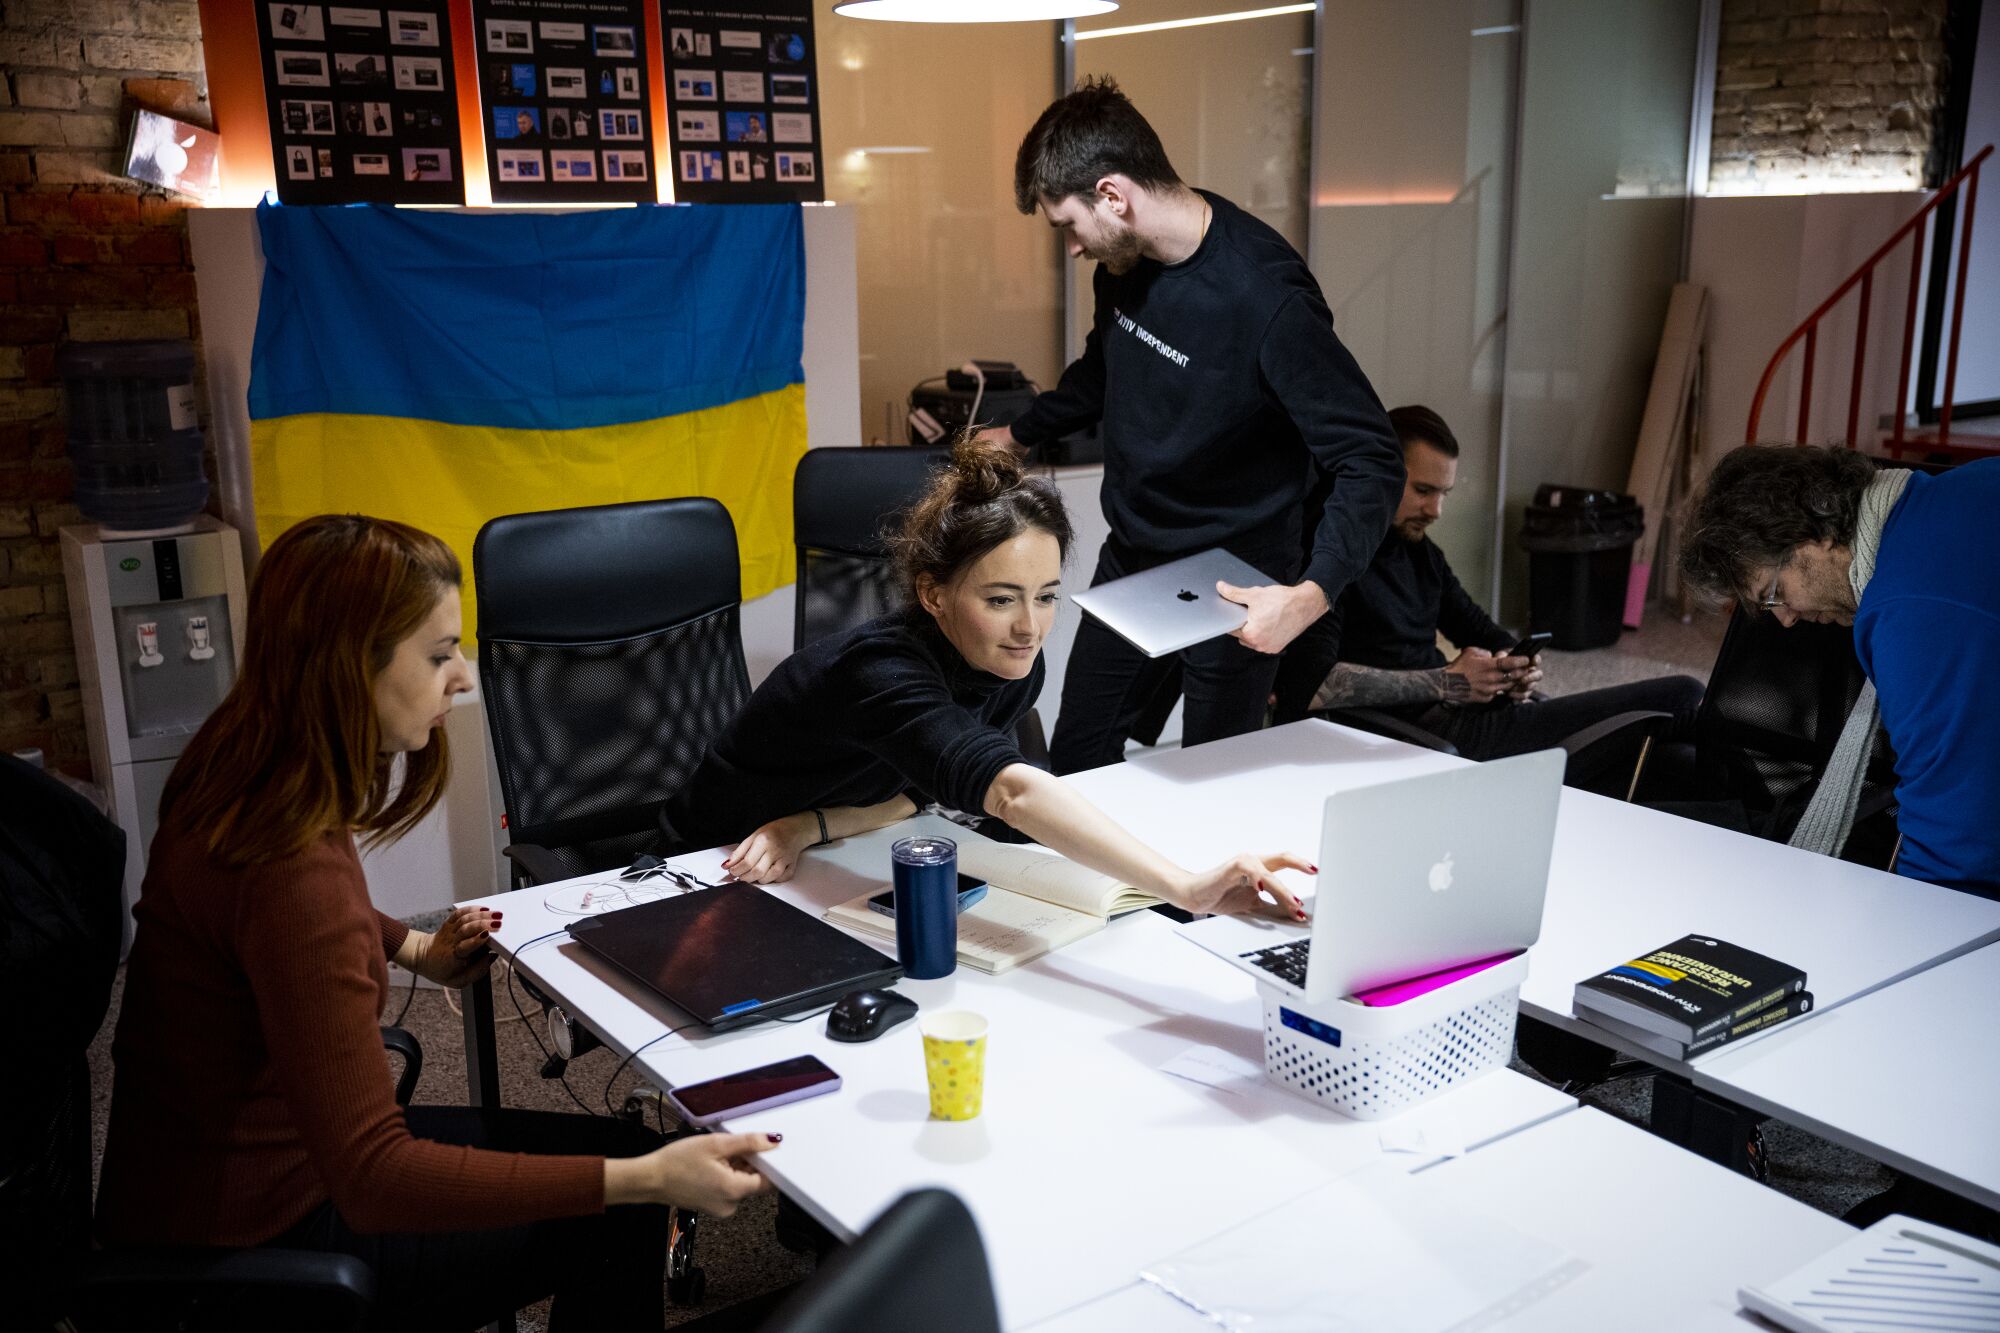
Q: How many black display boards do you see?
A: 3